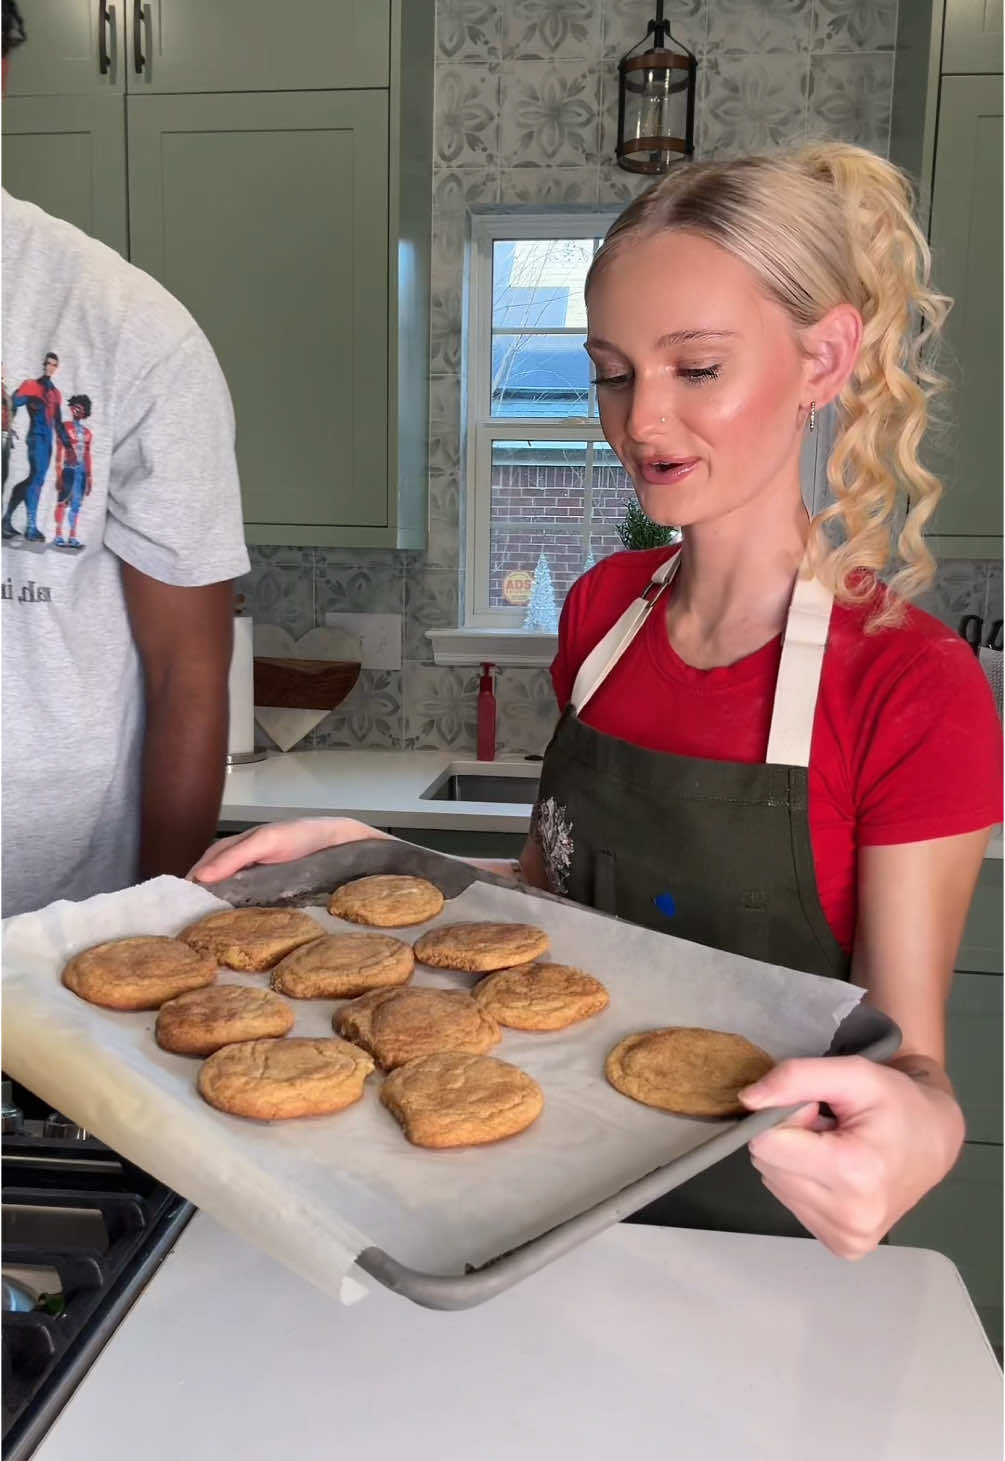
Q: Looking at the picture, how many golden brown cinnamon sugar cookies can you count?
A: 11